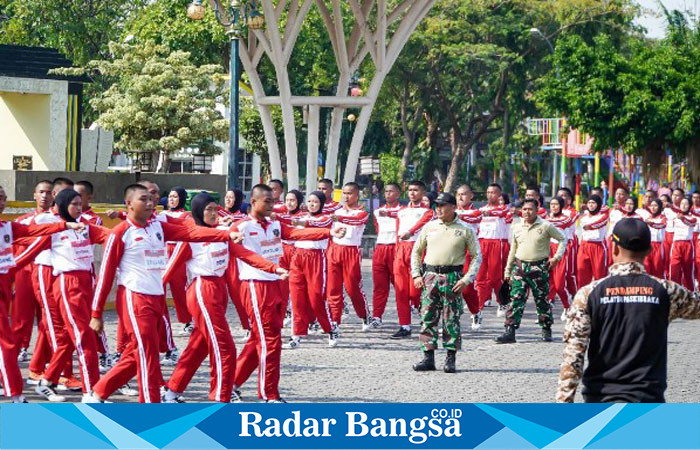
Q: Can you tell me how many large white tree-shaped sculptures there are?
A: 1